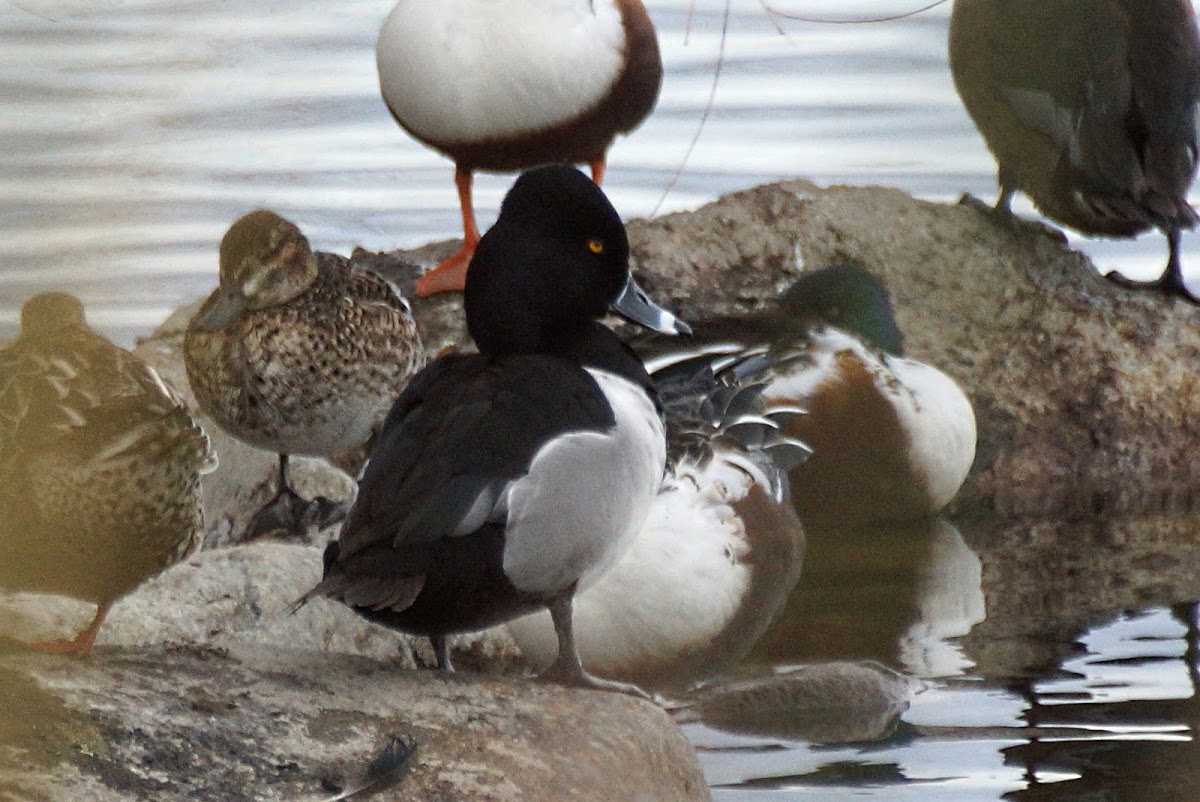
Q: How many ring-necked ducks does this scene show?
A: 1